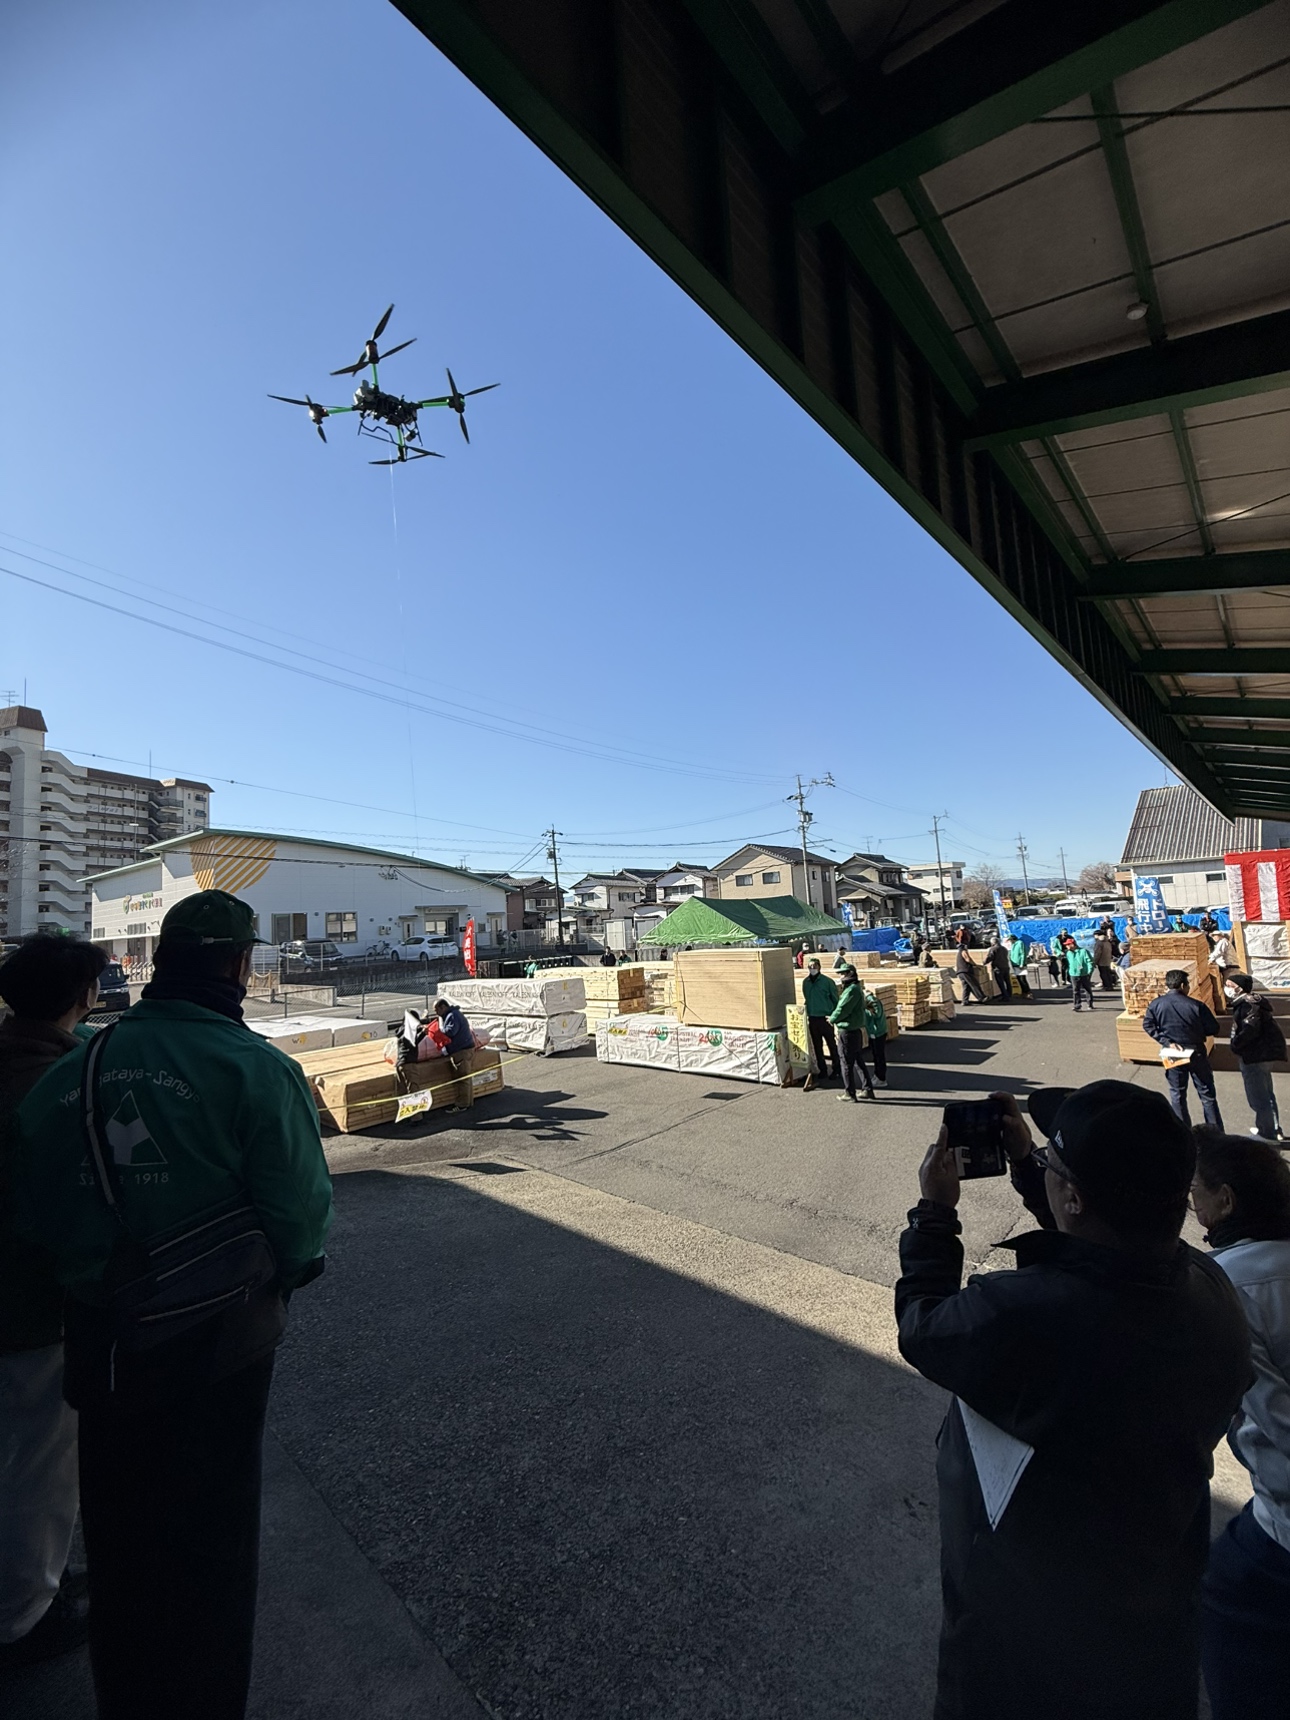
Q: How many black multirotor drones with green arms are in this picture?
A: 1